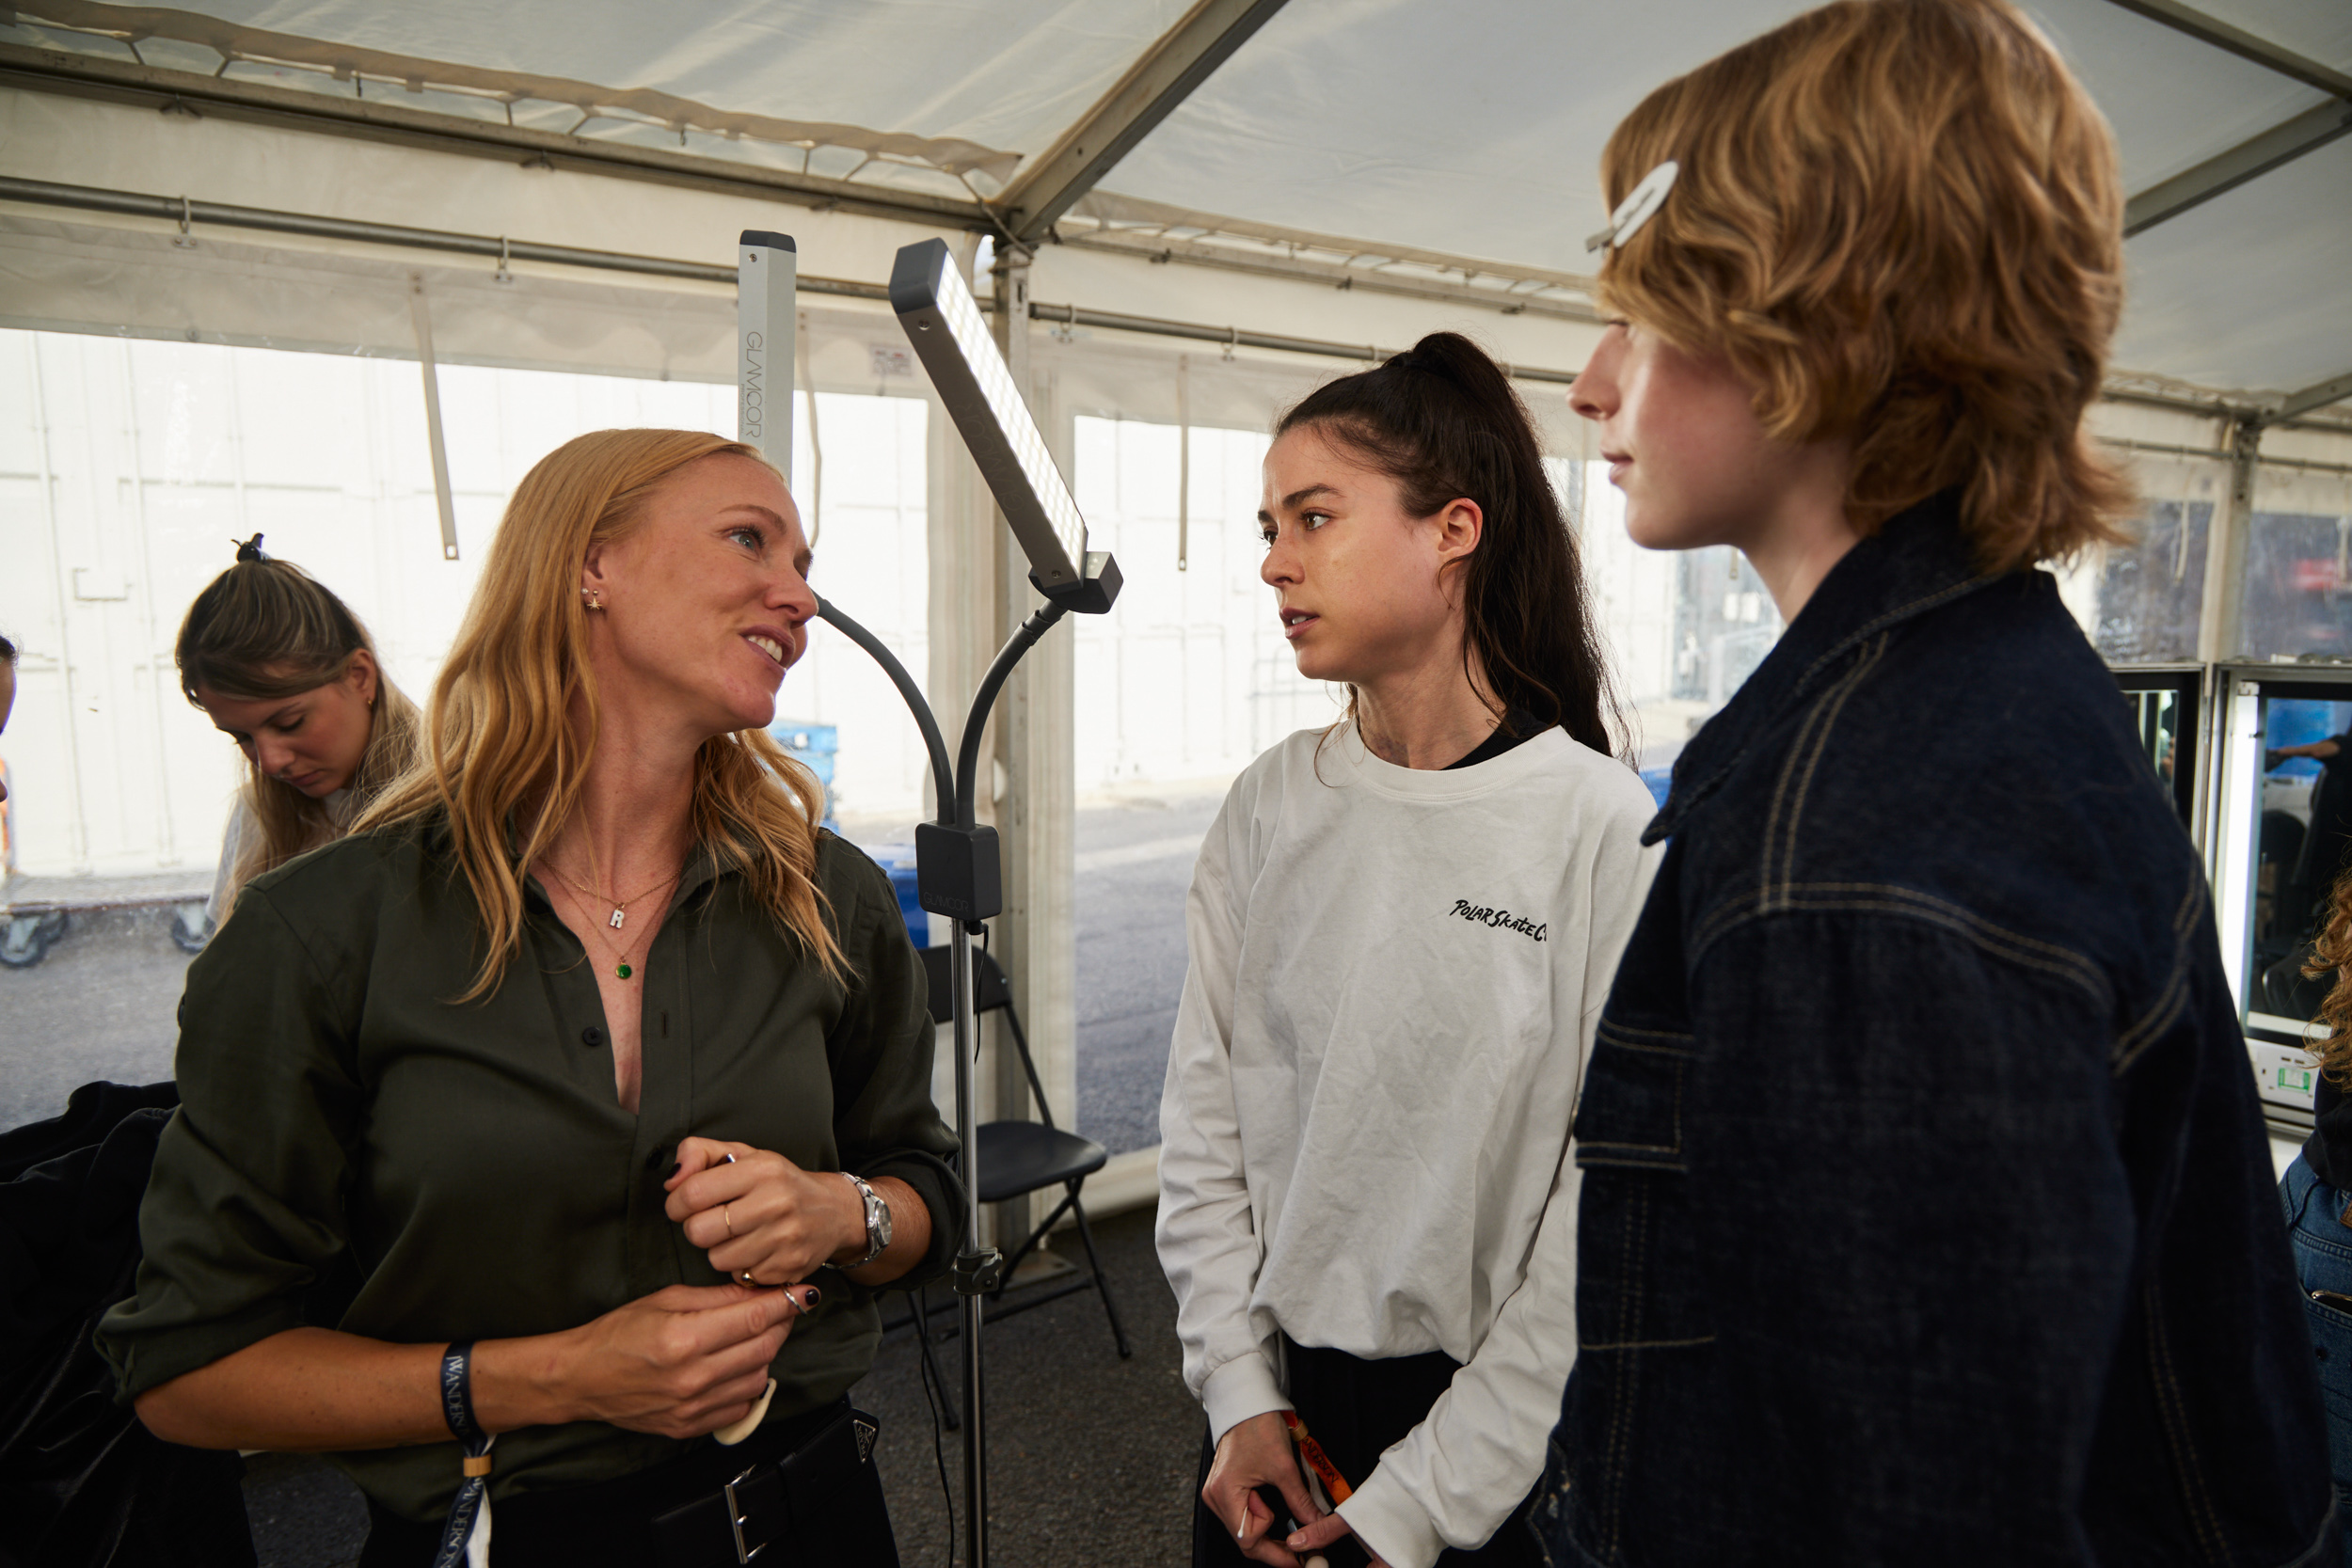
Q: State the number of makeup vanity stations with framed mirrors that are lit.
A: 1